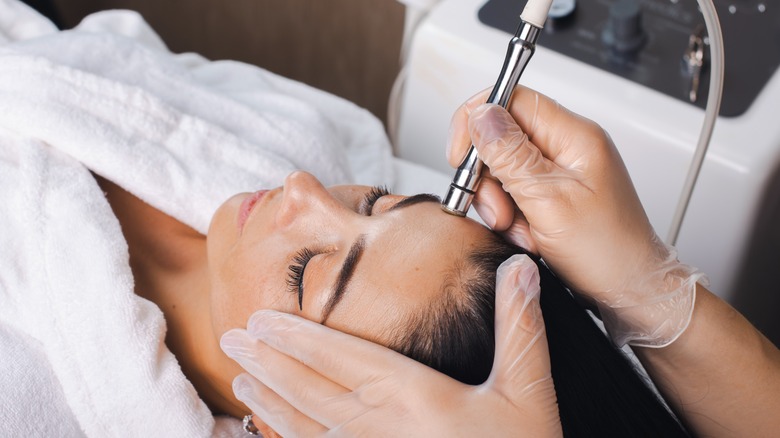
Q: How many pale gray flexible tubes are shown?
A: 1